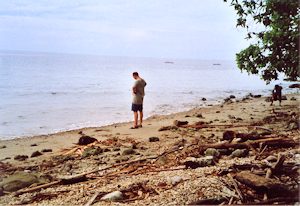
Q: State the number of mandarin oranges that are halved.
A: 0